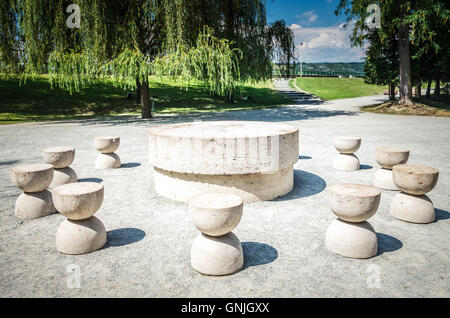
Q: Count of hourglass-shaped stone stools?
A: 9